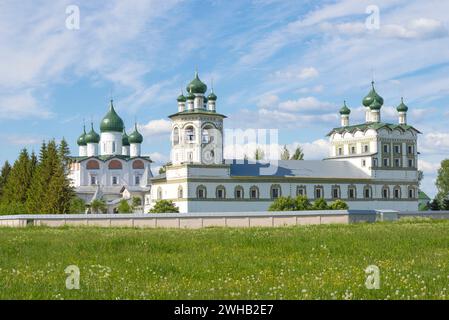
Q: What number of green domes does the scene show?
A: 14